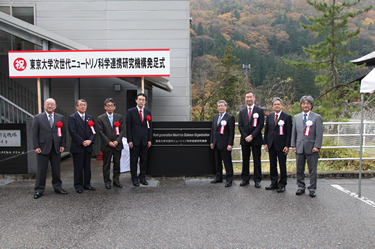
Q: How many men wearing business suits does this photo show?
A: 8